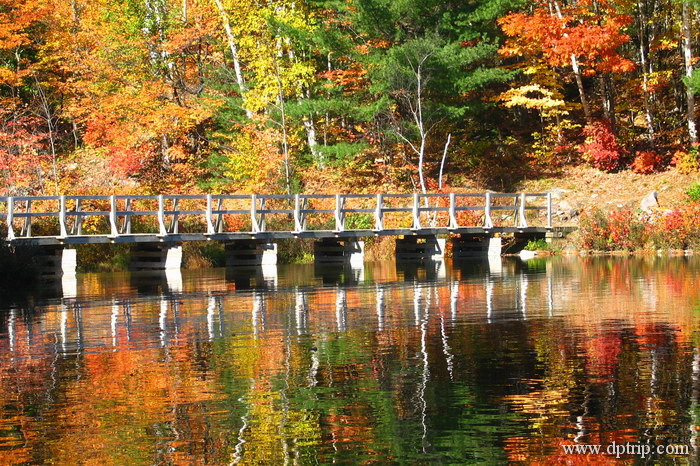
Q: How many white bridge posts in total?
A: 14